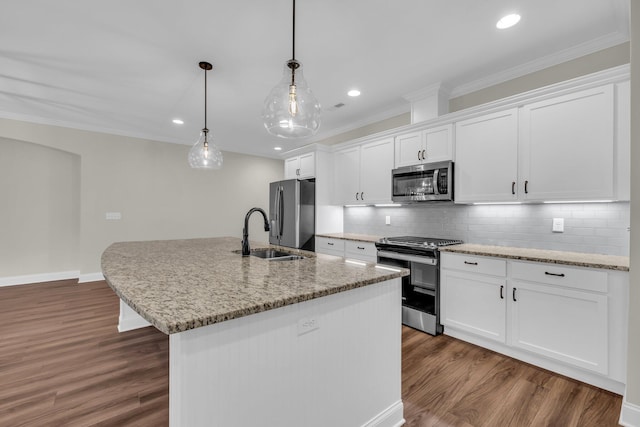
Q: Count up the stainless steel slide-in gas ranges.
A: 1